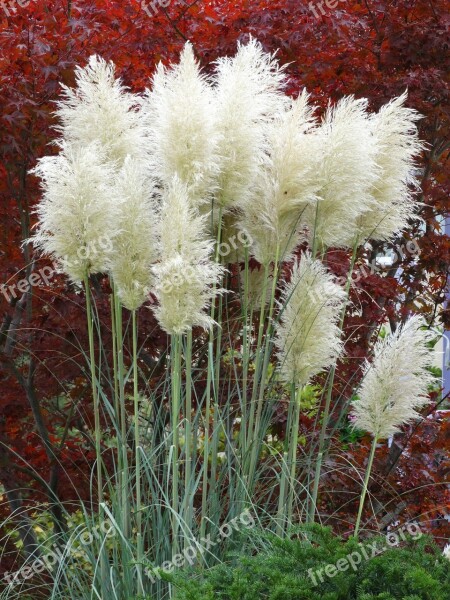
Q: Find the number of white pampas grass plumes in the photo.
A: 11